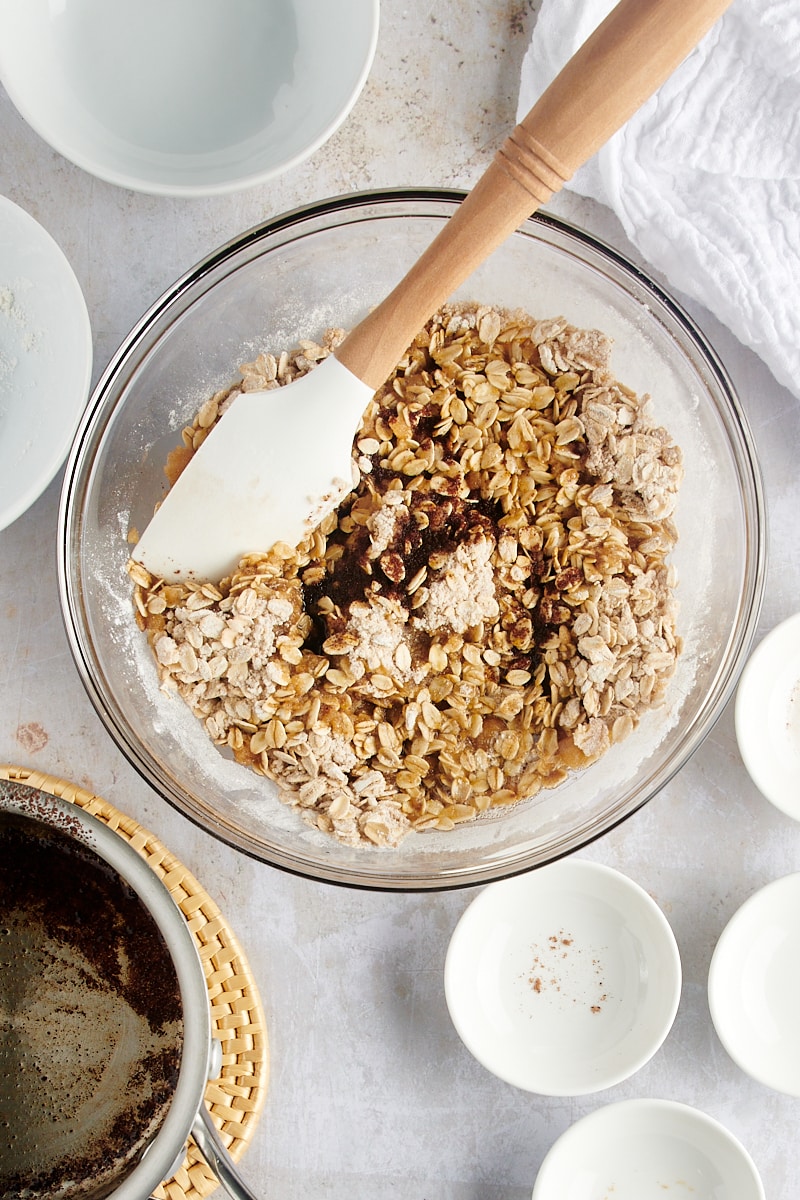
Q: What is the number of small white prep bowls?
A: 4